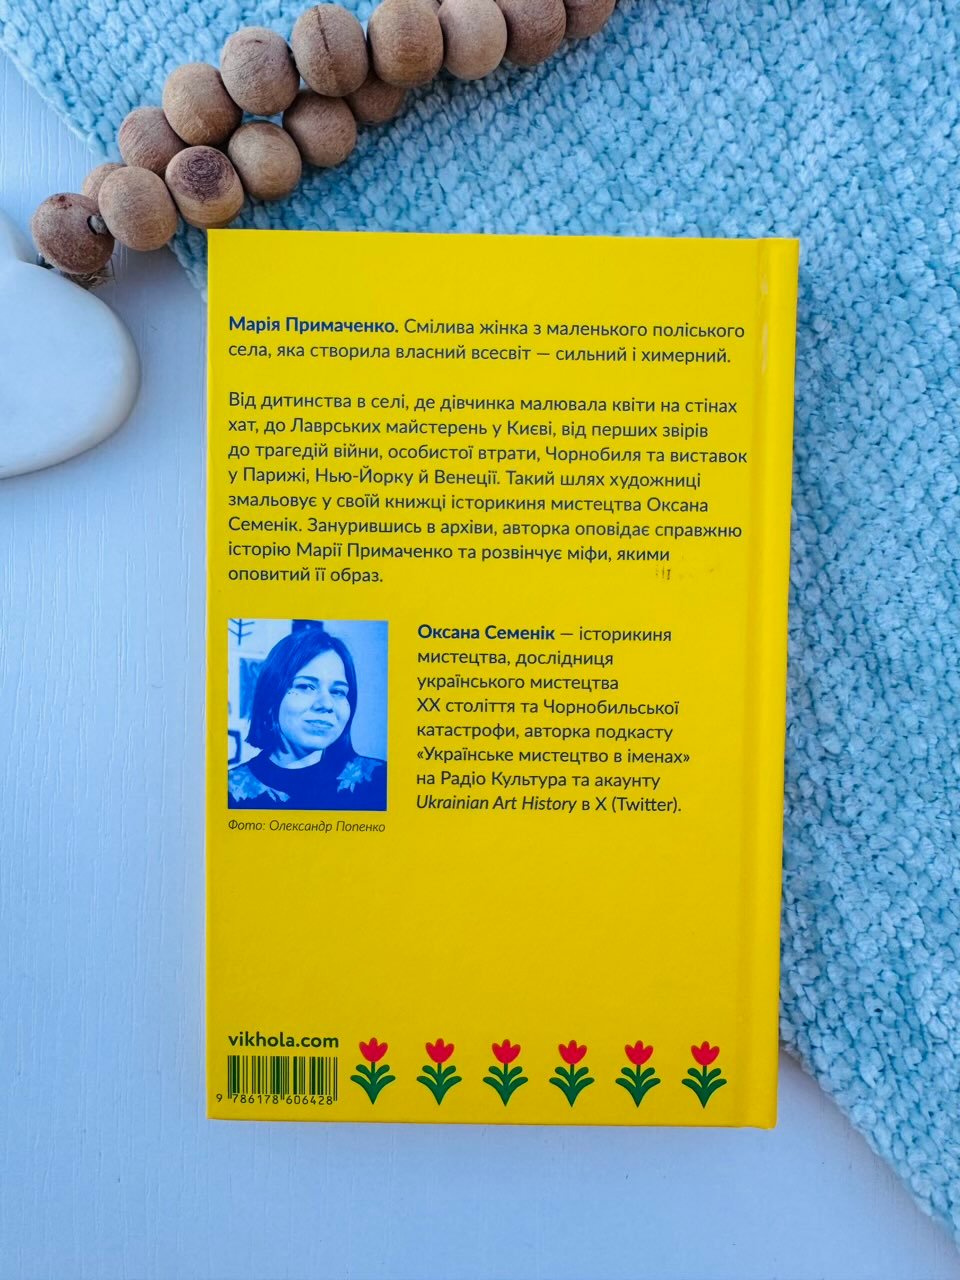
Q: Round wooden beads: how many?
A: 15